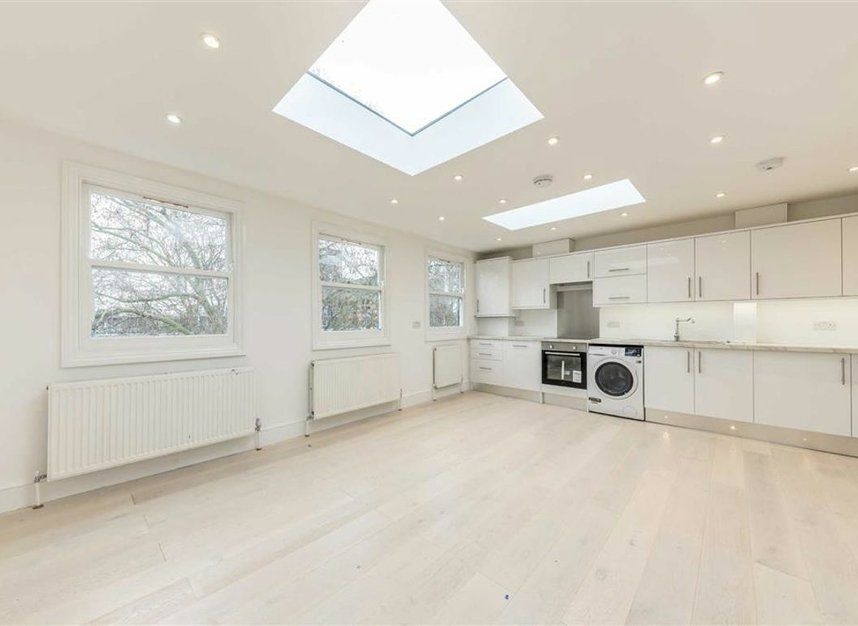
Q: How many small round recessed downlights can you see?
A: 15